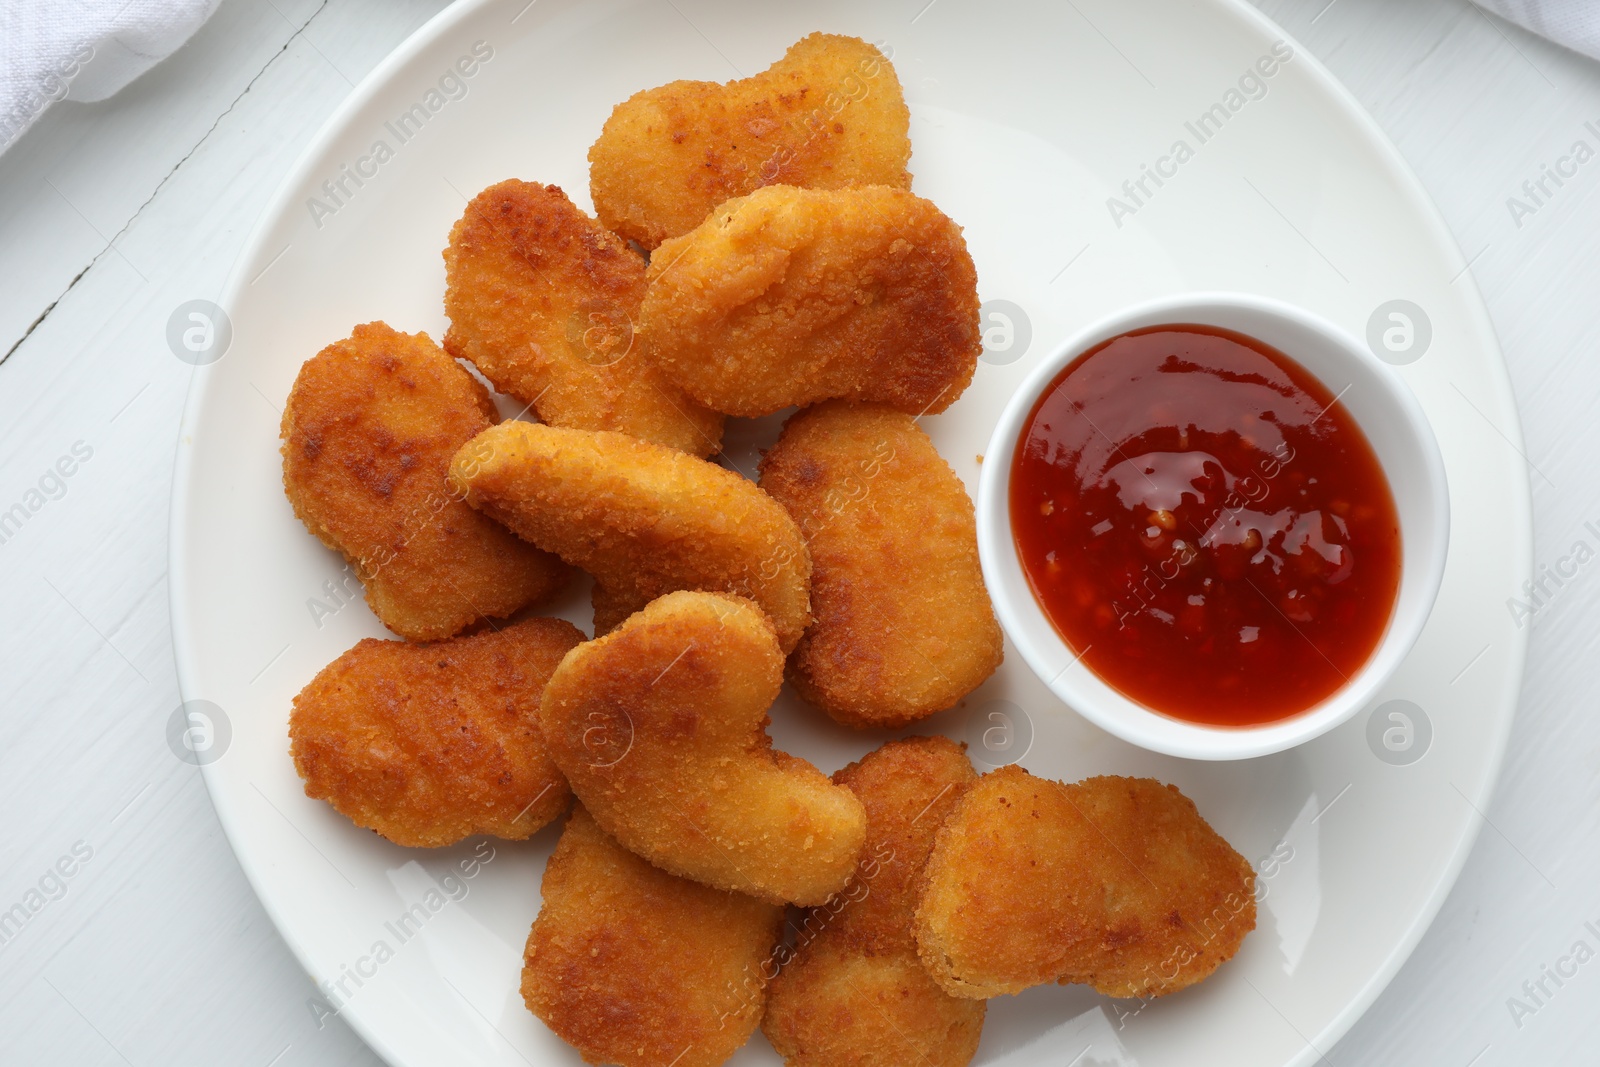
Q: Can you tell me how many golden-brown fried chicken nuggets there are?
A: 11